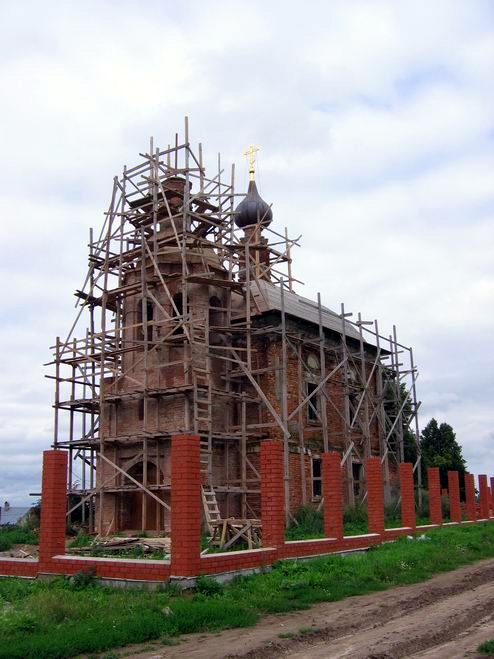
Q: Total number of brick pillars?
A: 11